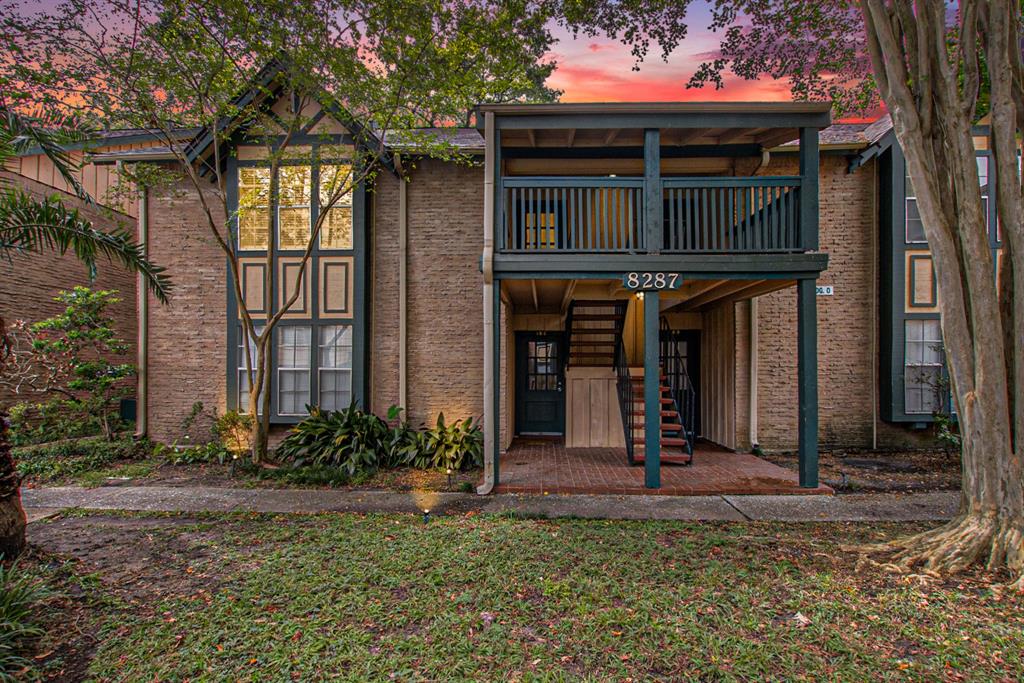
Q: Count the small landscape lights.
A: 3